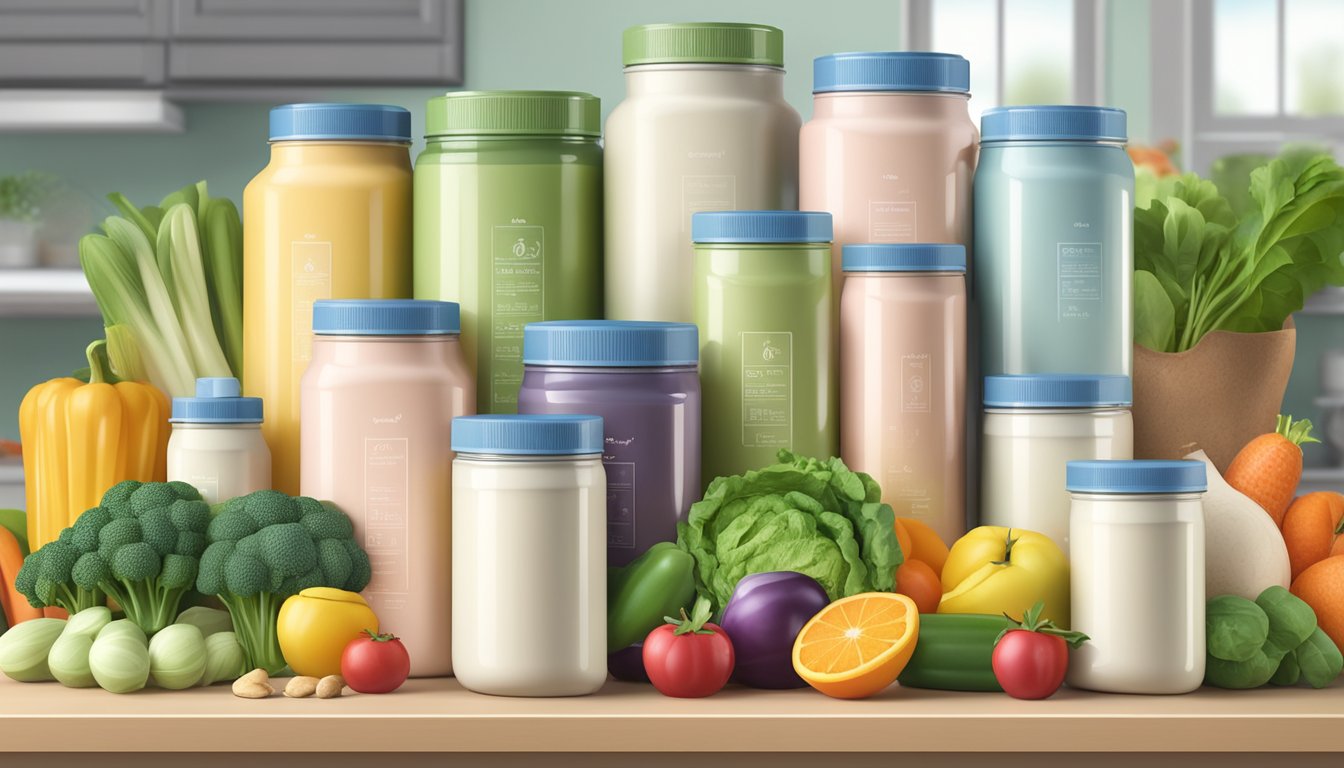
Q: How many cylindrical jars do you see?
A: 13